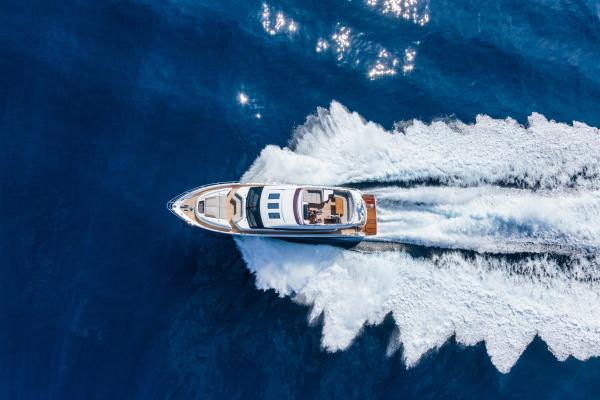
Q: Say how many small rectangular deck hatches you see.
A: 3